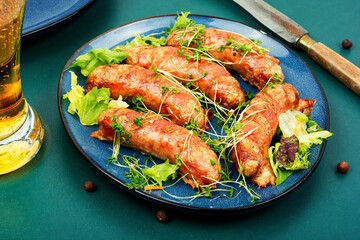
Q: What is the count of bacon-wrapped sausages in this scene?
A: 5